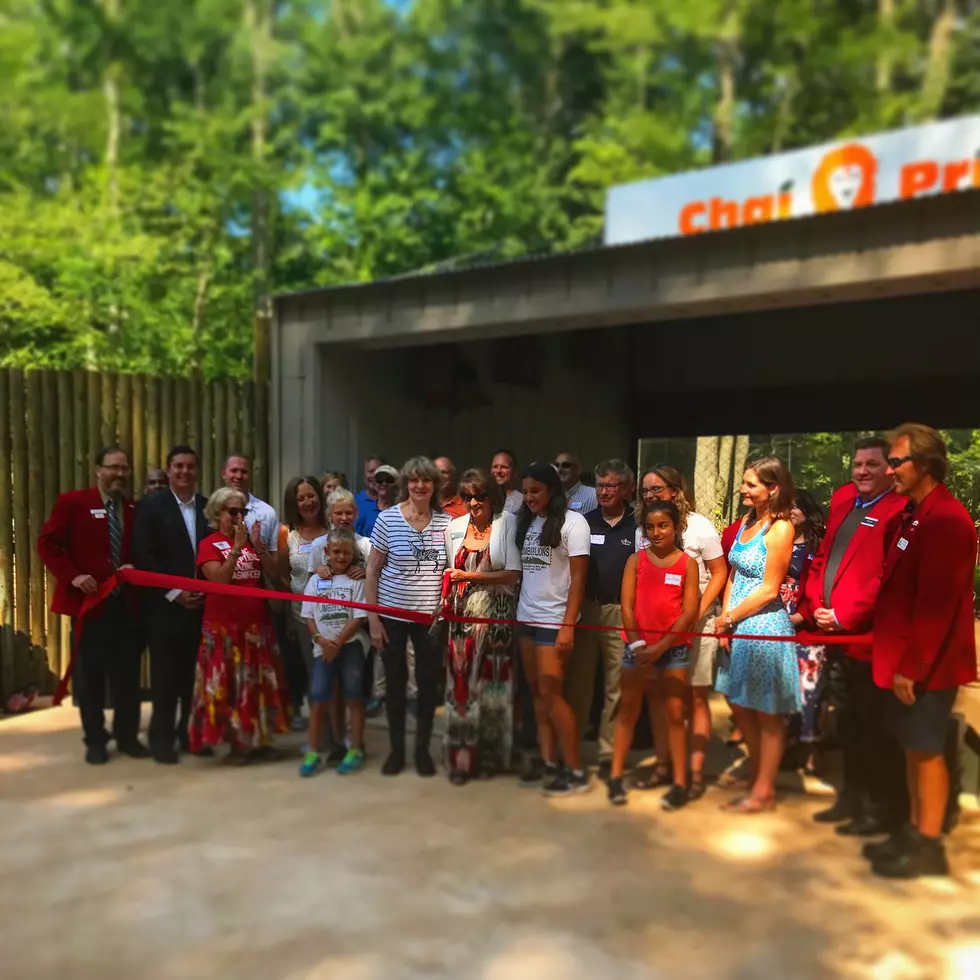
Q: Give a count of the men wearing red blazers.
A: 3